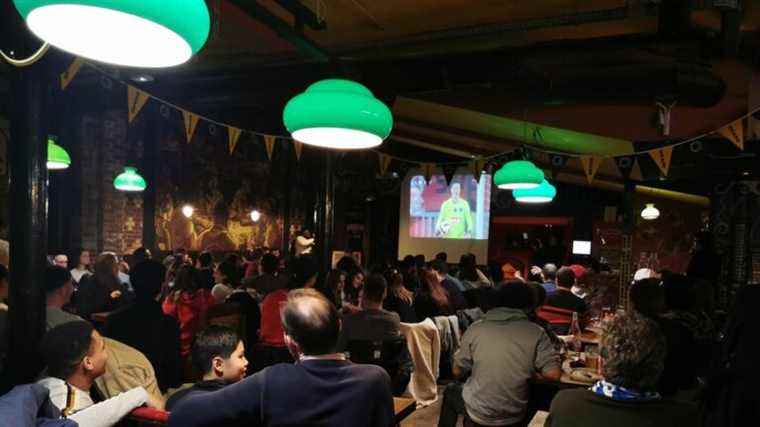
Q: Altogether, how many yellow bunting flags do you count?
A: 12